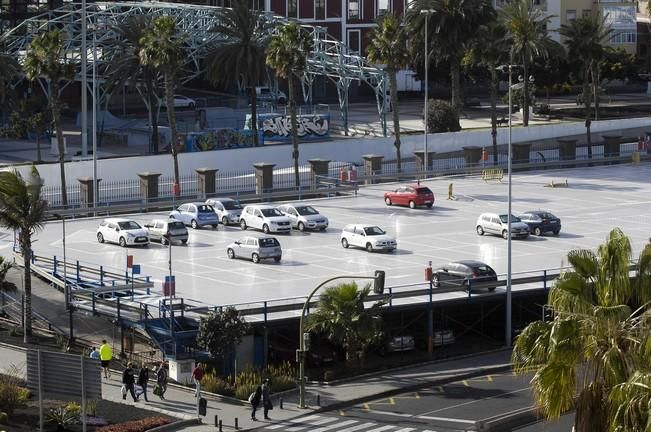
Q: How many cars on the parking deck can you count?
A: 12